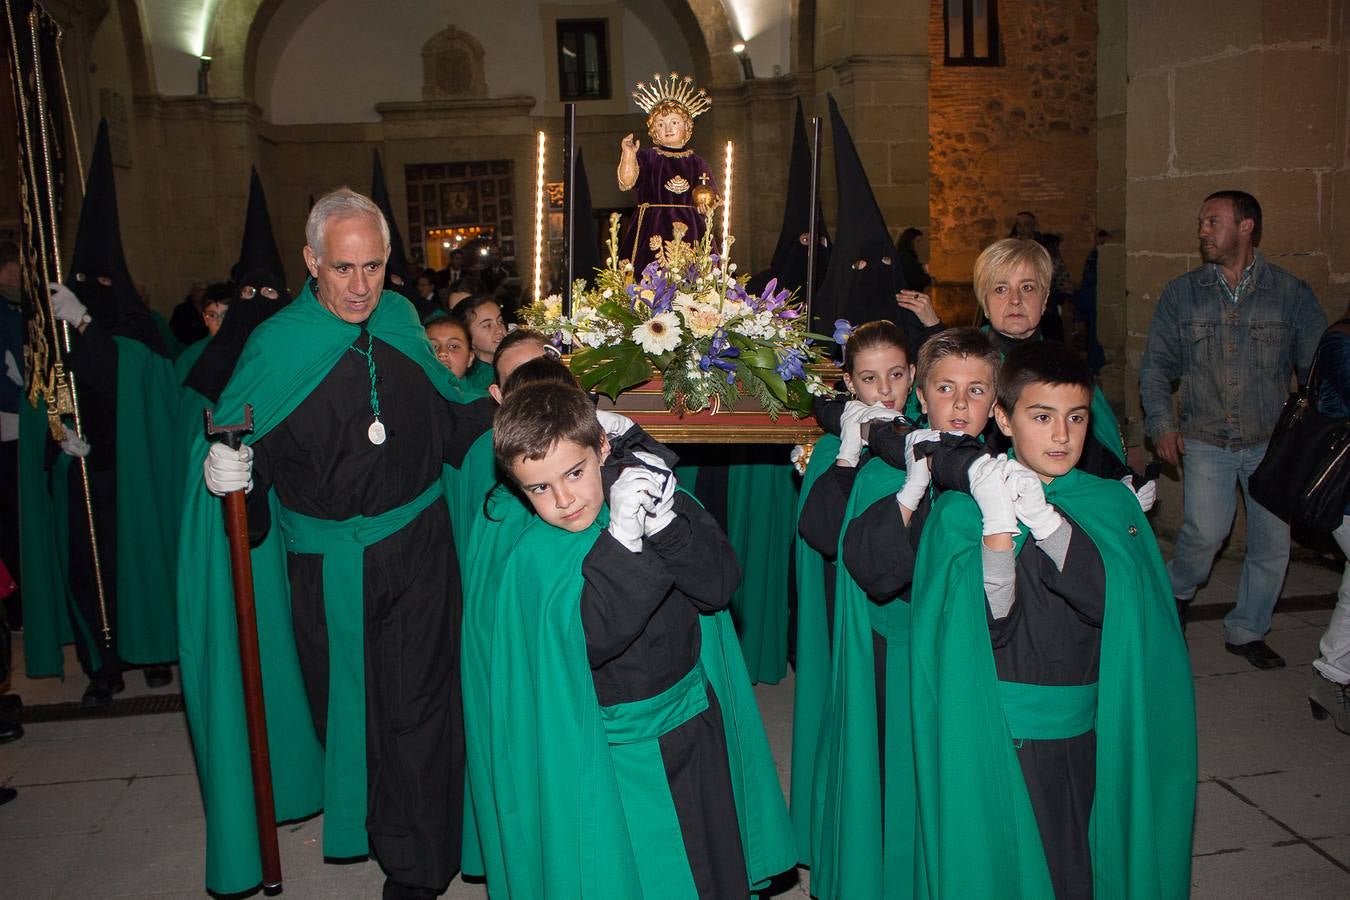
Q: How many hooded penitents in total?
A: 6